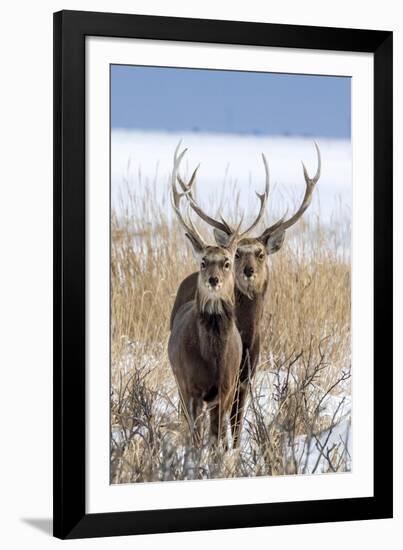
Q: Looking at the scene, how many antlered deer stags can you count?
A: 2